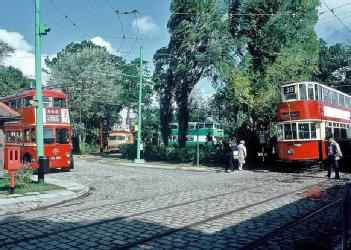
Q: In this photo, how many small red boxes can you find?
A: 1